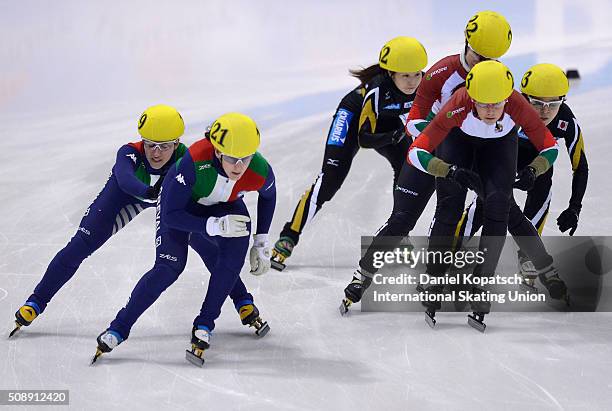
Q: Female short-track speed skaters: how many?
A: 6